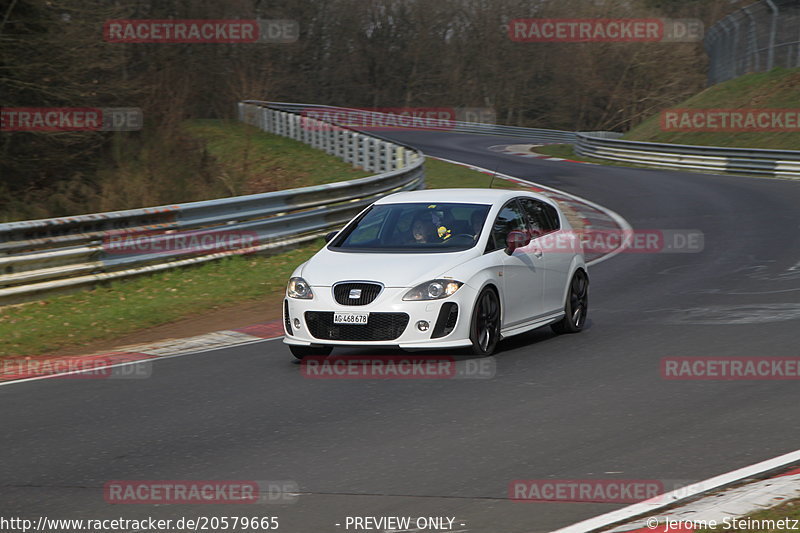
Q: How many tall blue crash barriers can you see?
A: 0